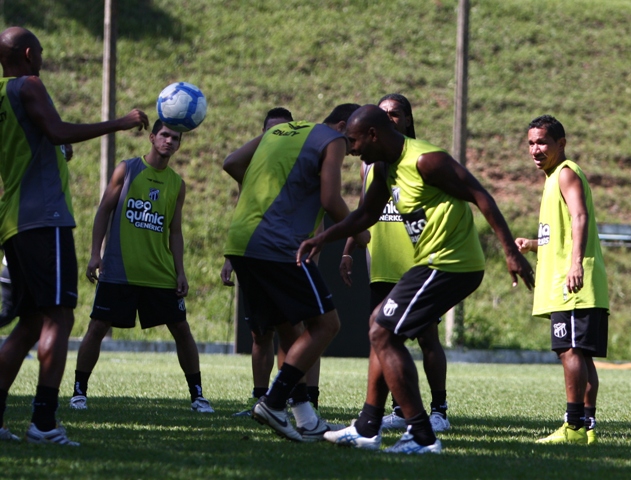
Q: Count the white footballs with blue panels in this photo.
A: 1